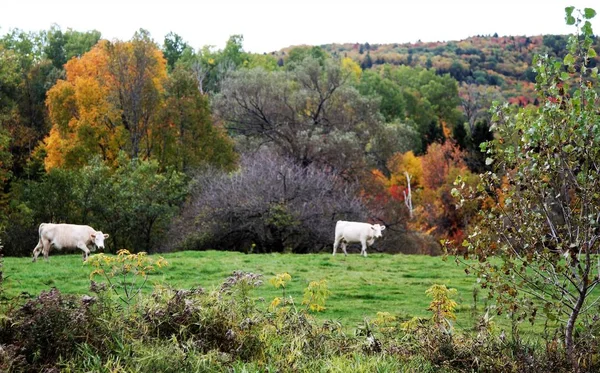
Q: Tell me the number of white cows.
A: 2